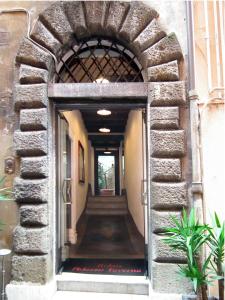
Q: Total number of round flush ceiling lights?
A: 3